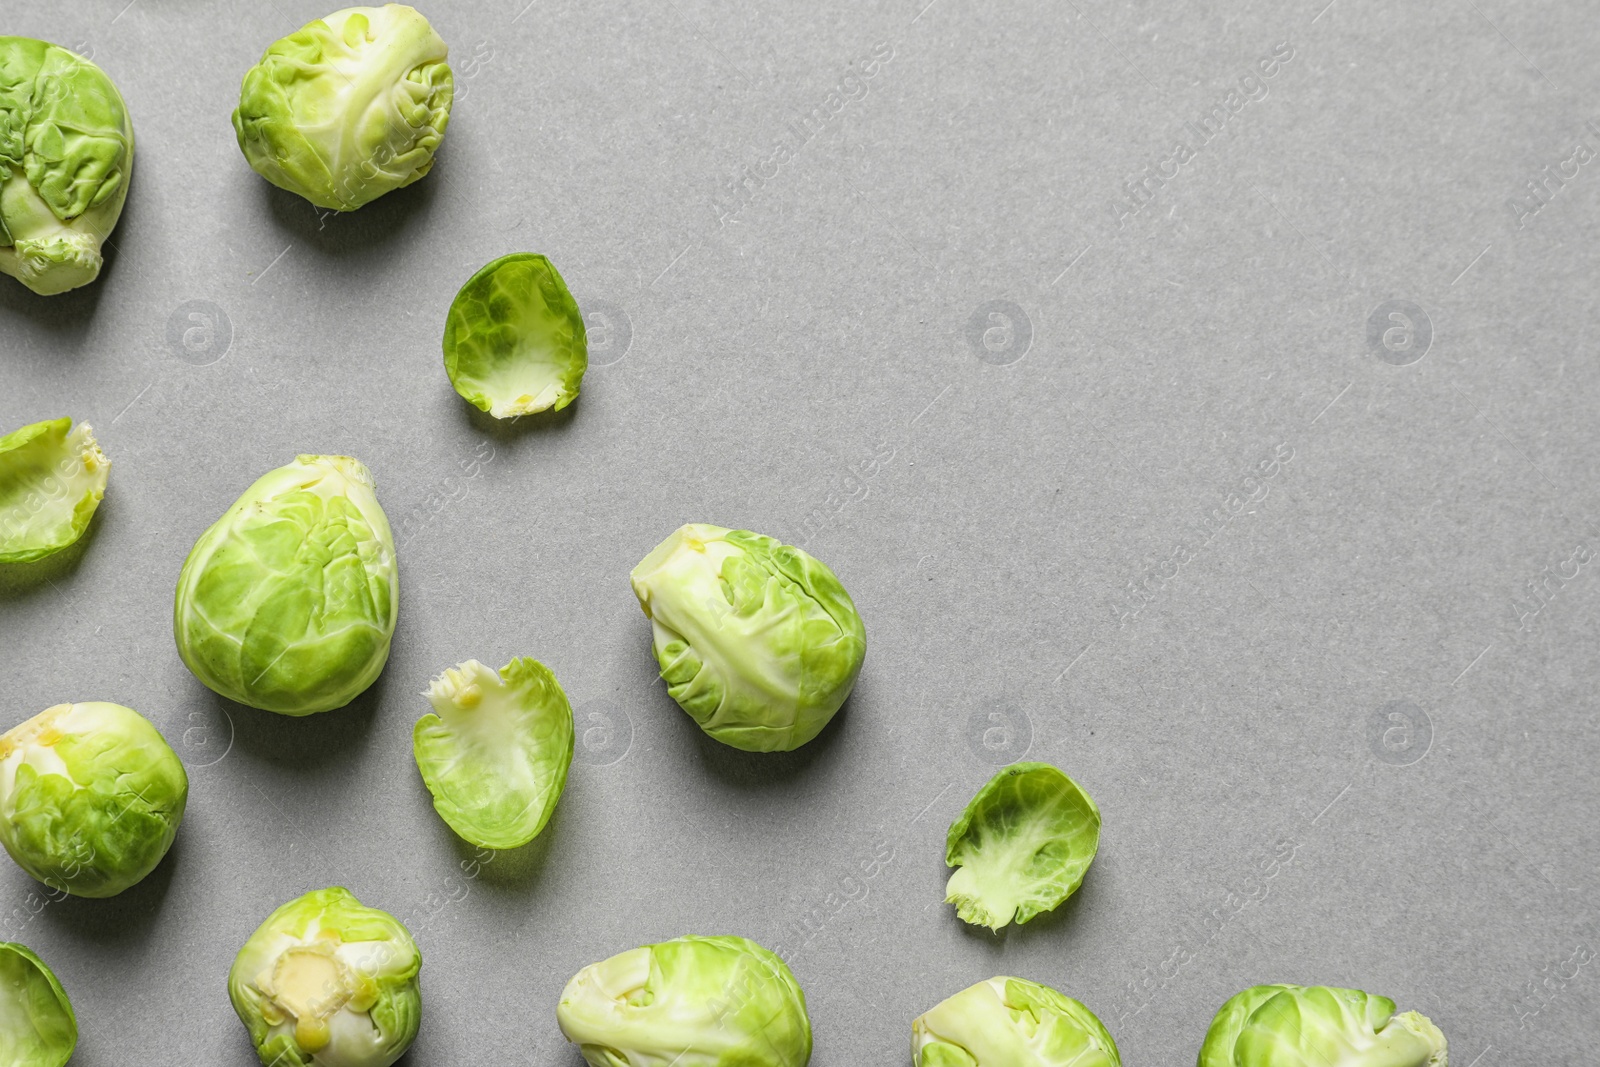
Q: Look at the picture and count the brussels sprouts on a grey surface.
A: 9